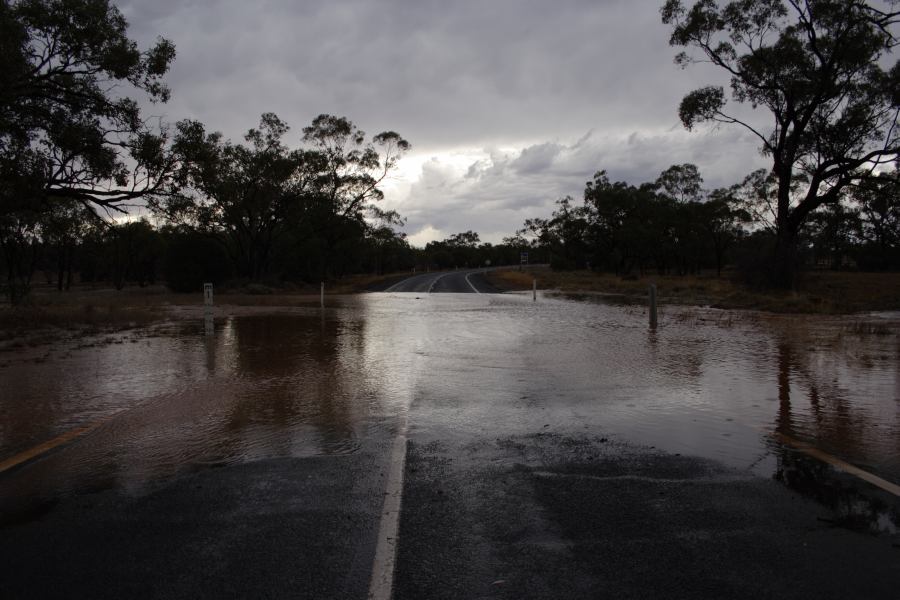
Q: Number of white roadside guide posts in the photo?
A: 4